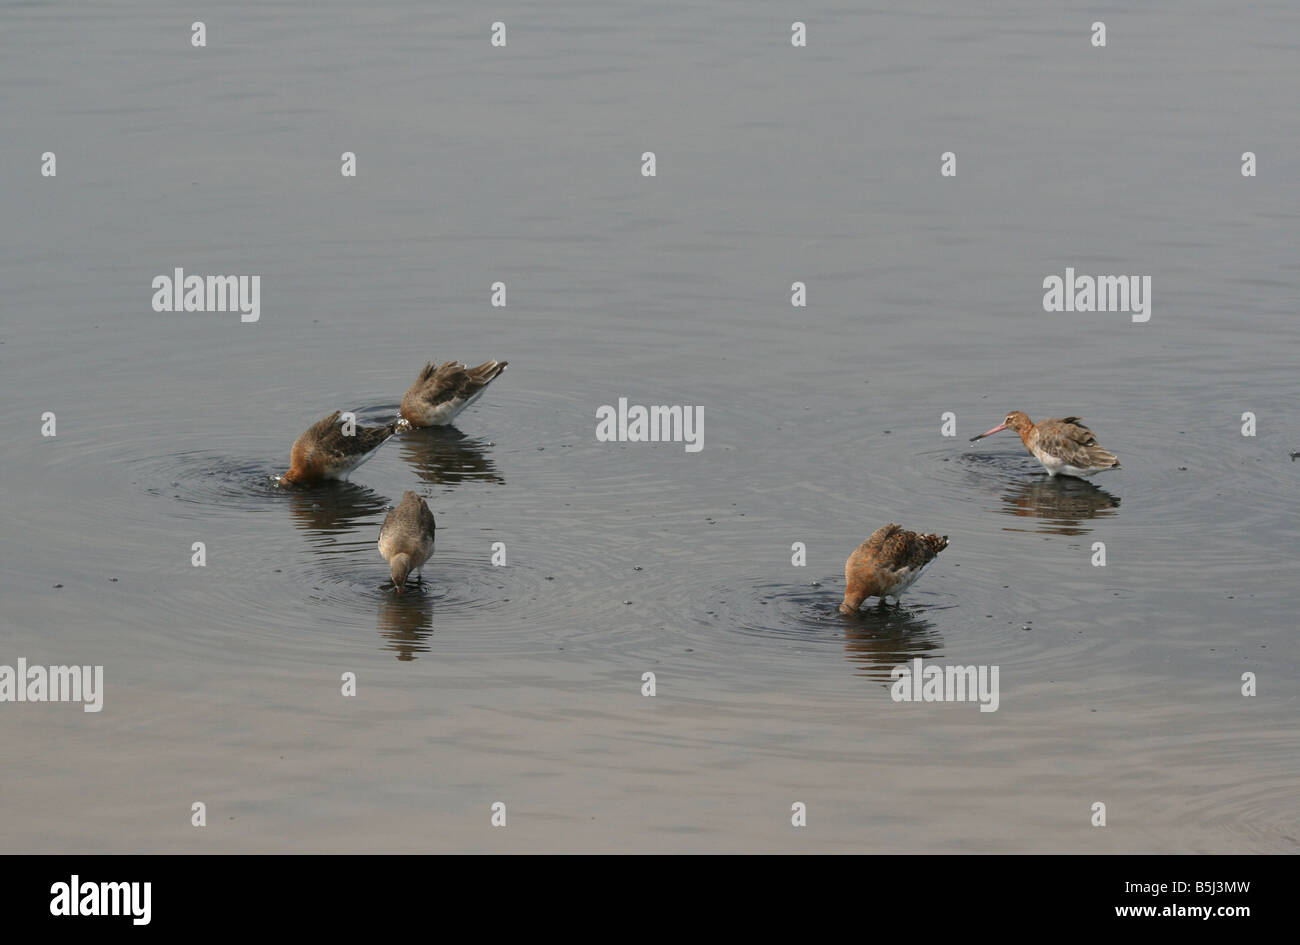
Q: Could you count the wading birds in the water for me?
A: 5